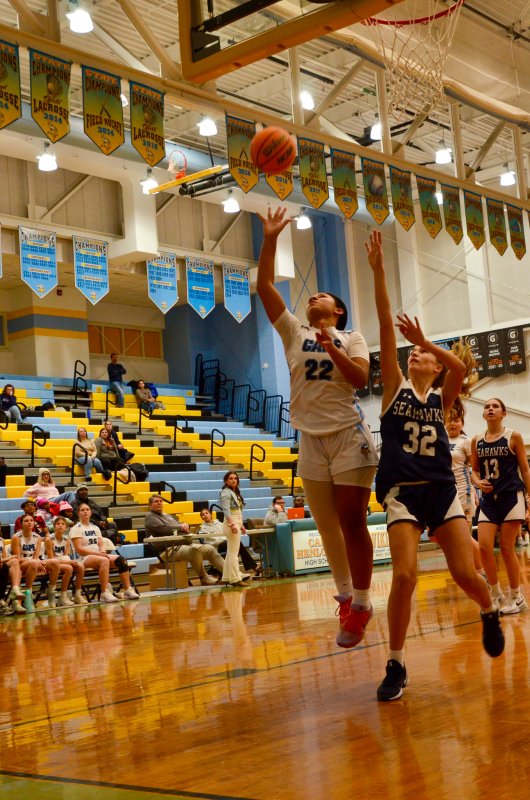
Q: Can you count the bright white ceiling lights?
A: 12